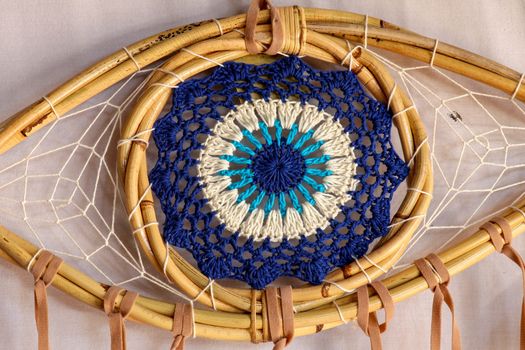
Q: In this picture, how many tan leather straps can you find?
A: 8